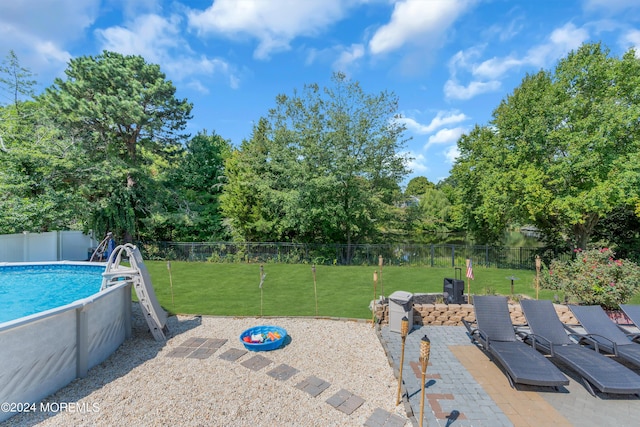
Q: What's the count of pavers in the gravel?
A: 10